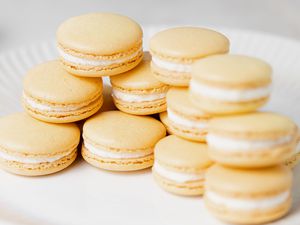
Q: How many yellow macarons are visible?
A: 11